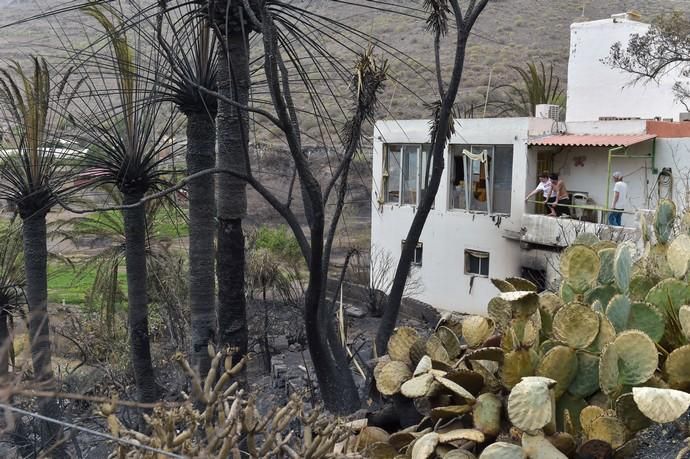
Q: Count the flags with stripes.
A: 0